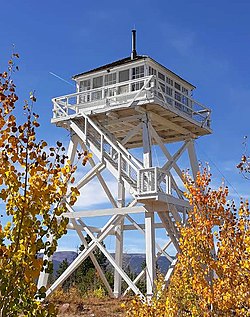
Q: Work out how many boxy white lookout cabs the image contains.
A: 1